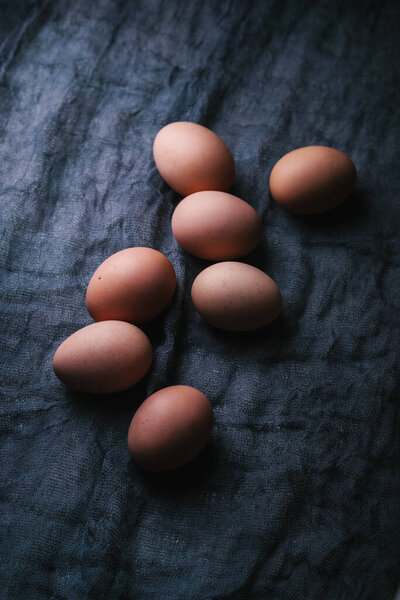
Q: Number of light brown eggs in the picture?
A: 7